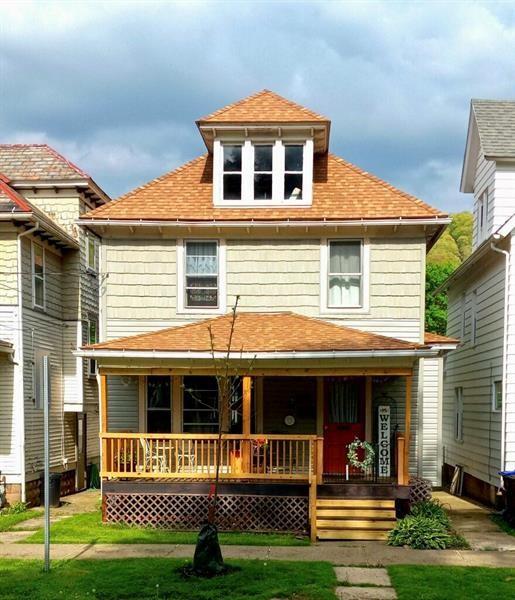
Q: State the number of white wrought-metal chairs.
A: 2